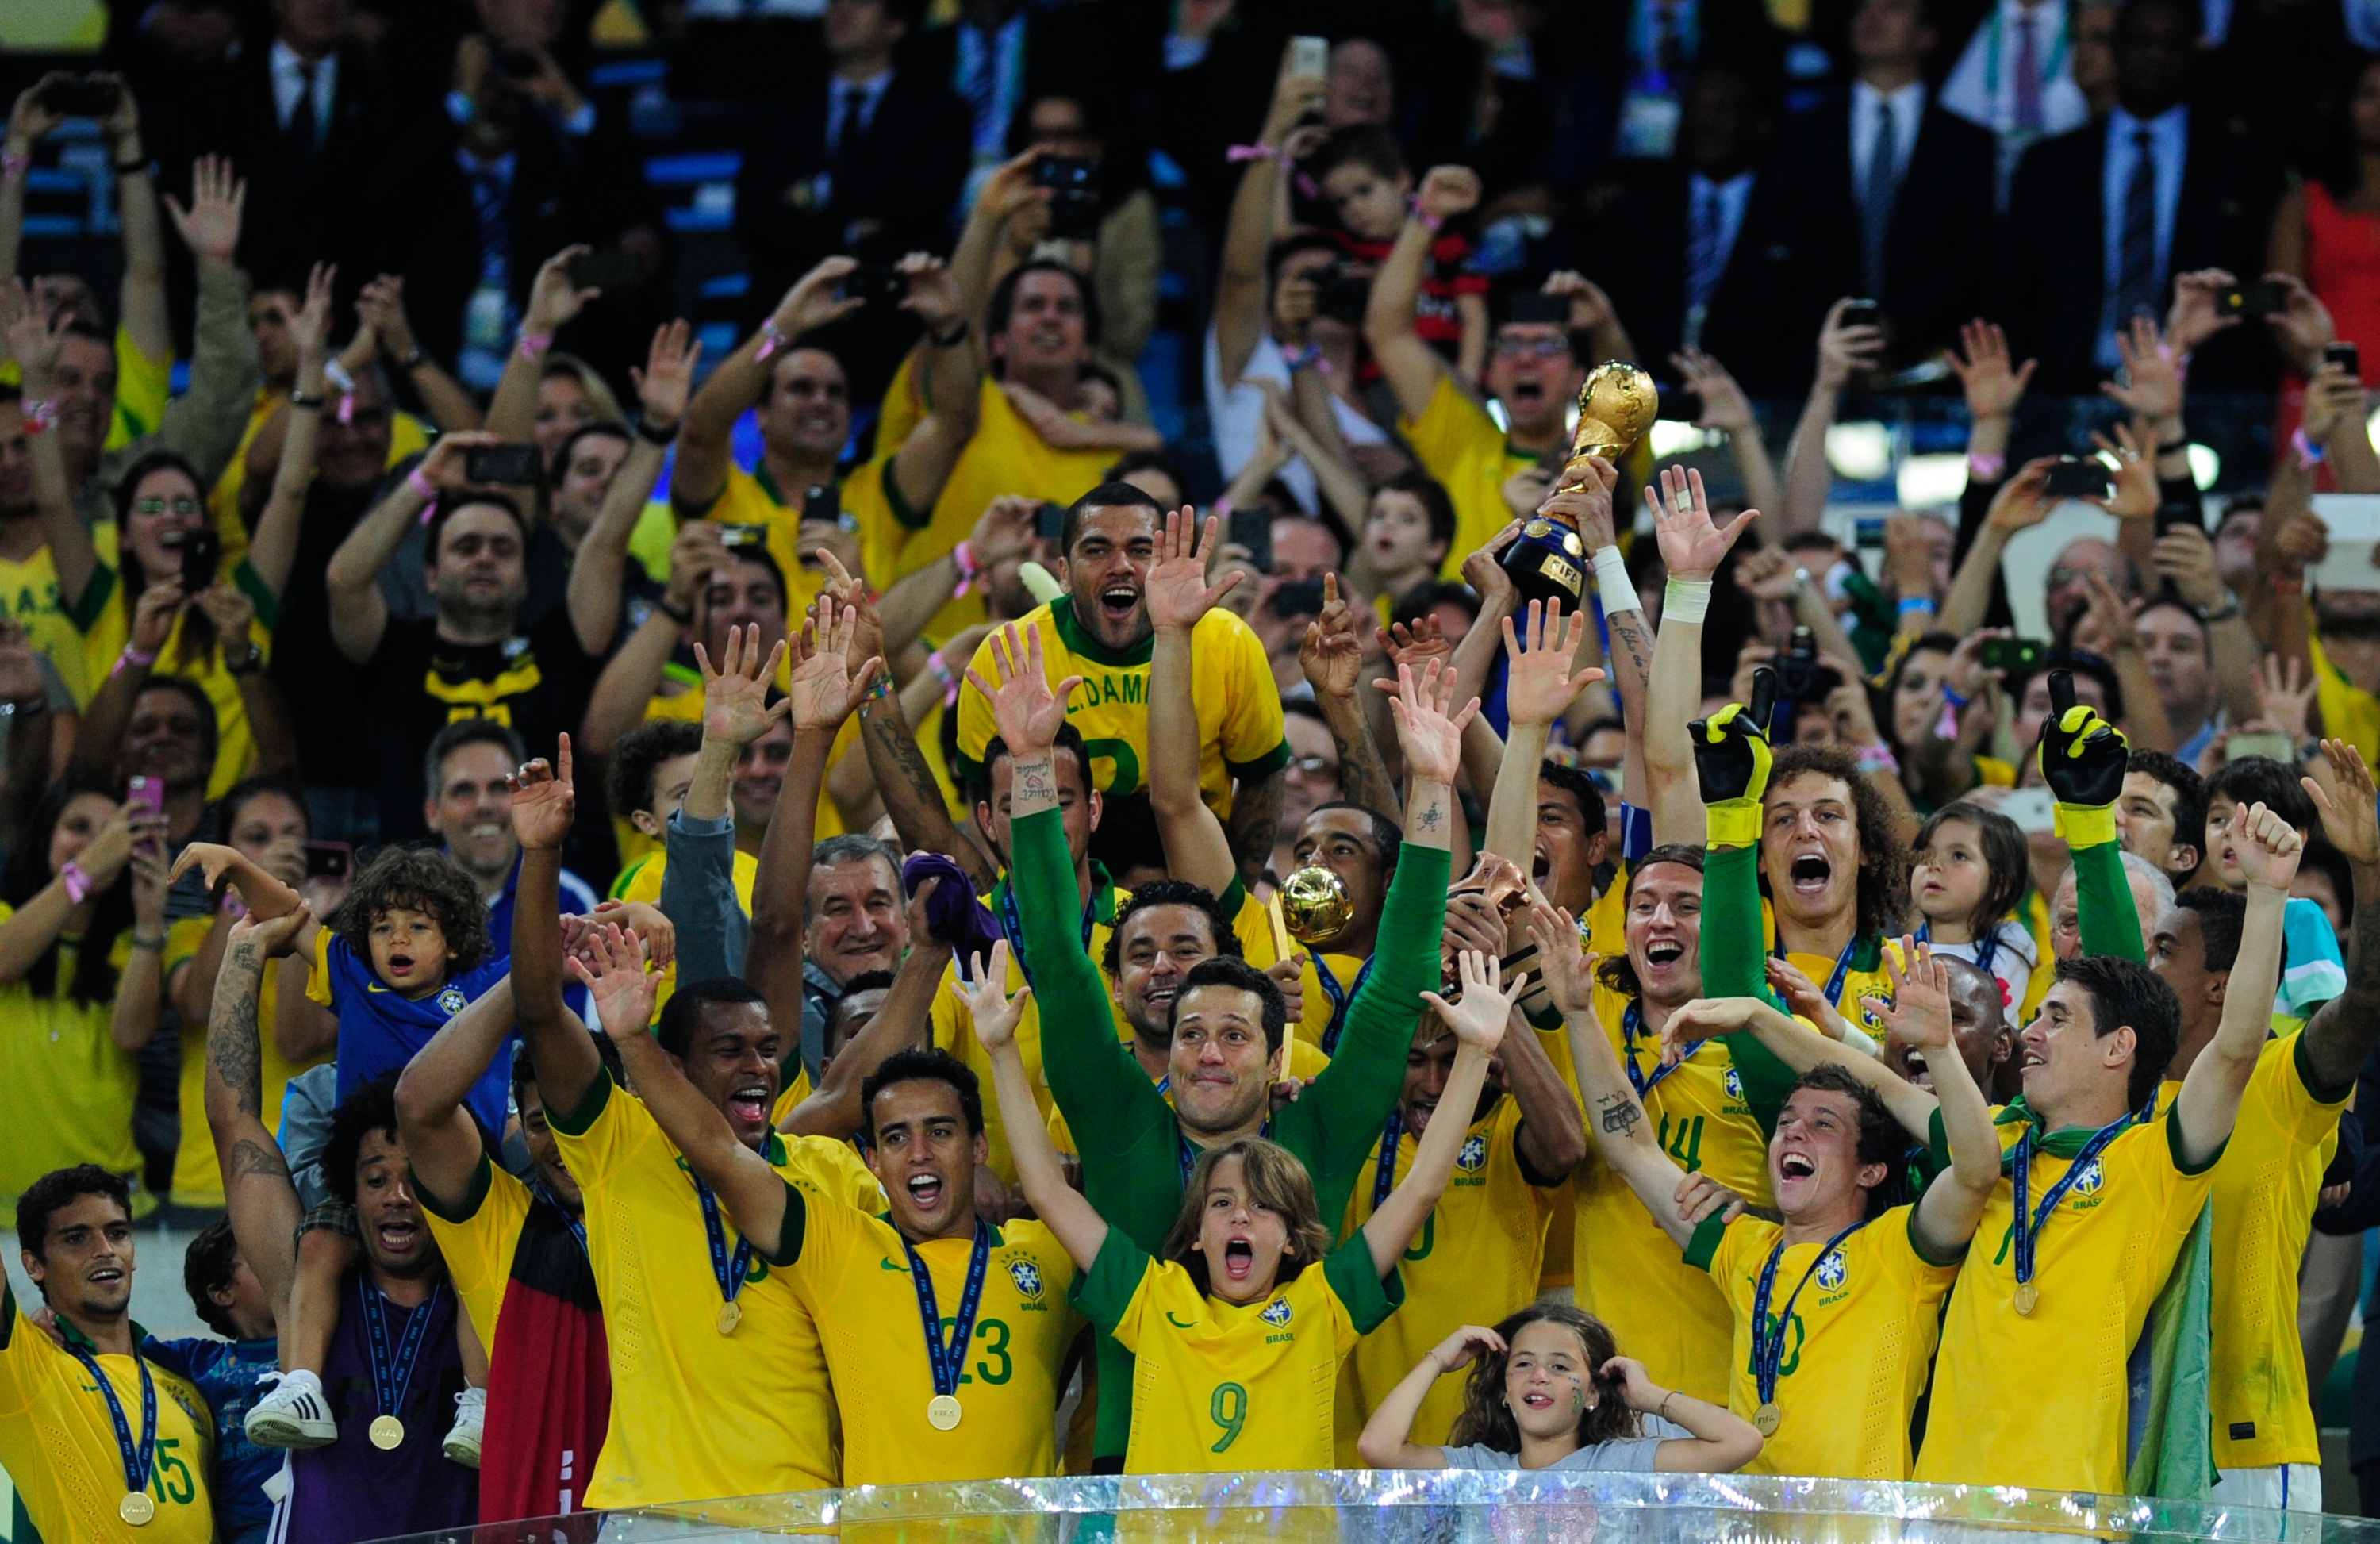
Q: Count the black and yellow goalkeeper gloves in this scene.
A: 2